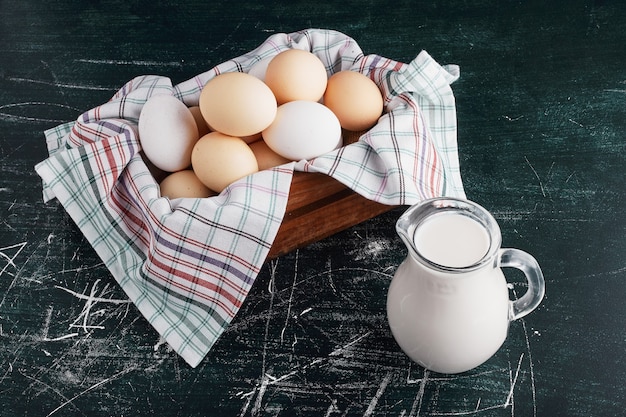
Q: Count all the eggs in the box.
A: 10